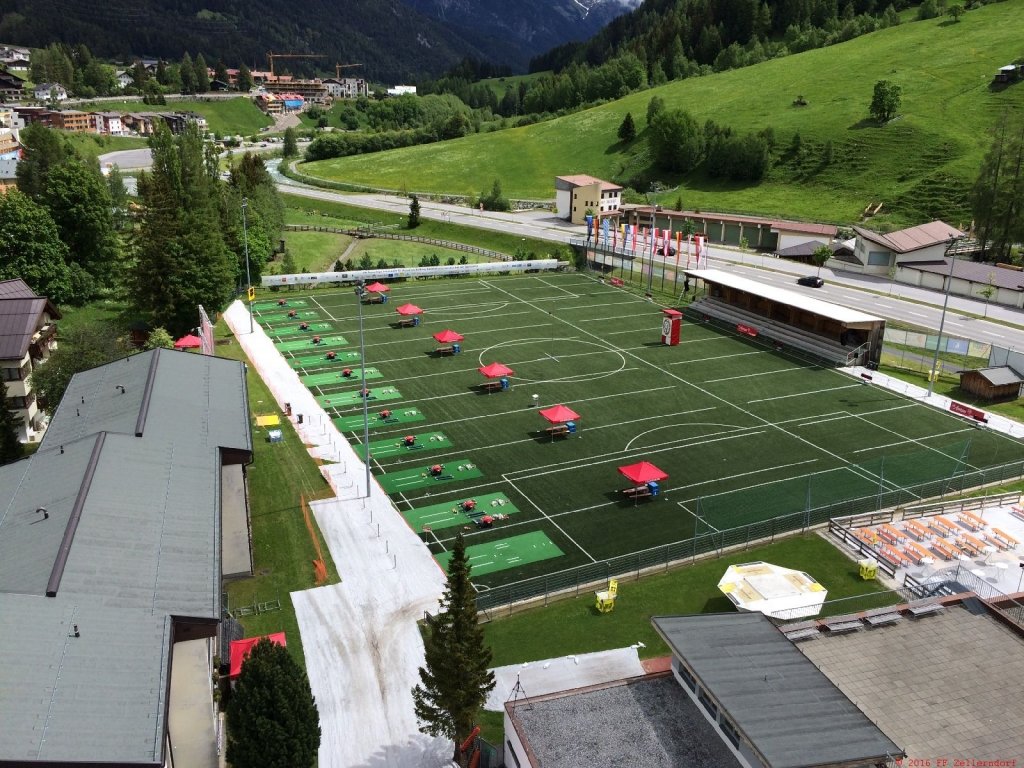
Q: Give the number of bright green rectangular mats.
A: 12